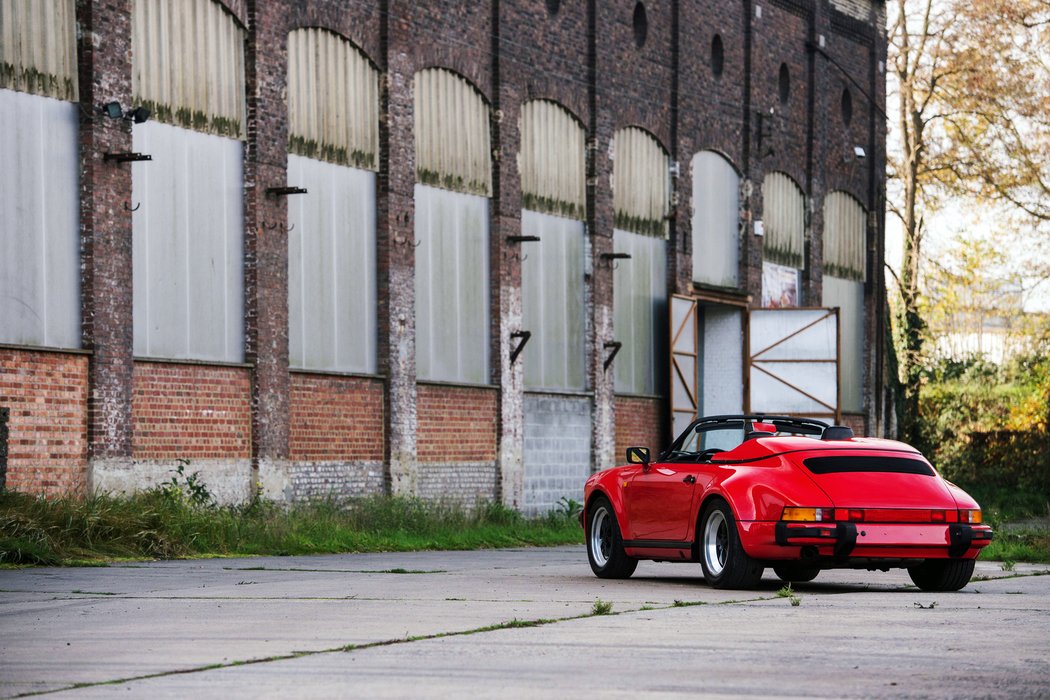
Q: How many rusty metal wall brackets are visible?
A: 6